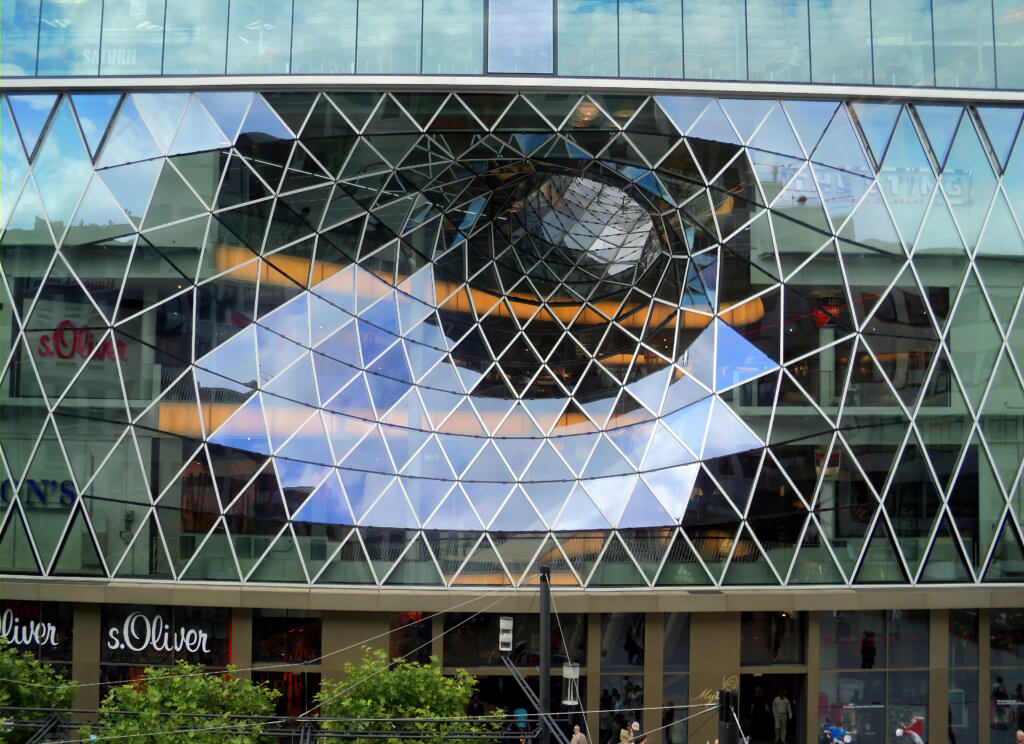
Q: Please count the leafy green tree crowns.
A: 3